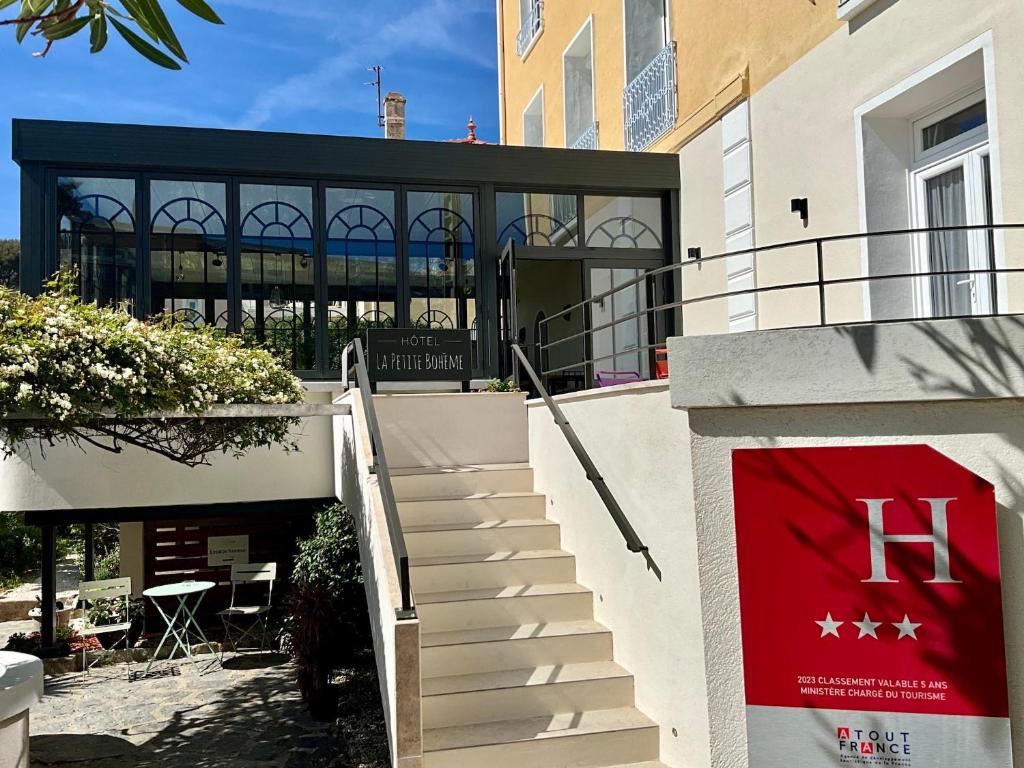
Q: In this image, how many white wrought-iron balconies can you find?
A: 3